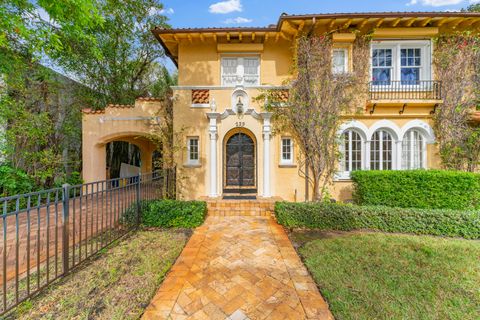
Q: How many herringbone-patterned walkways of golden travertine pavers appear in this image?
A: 1